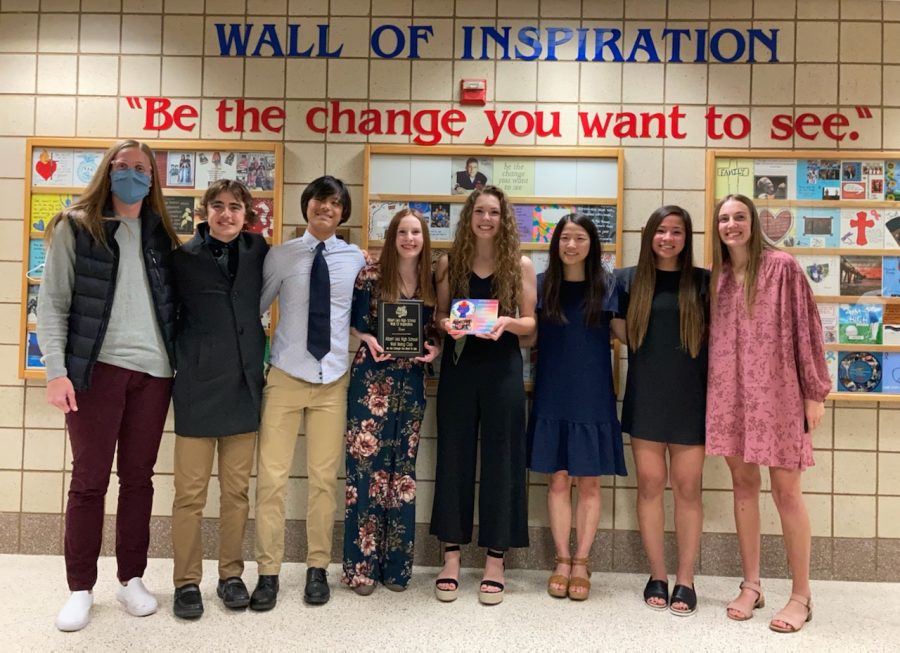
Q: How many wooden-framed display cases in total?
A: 3